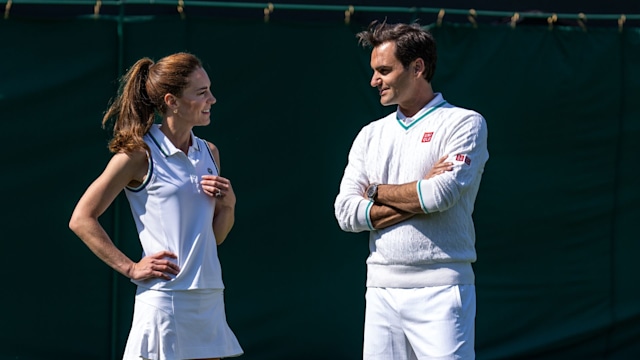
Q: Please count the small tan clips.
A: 11